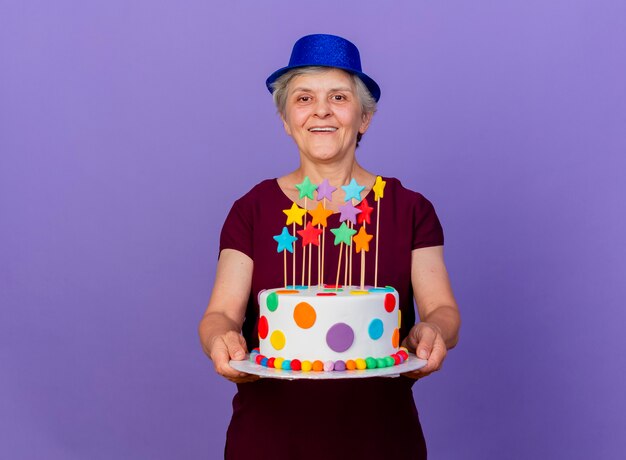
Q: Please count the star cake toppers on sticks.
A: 12